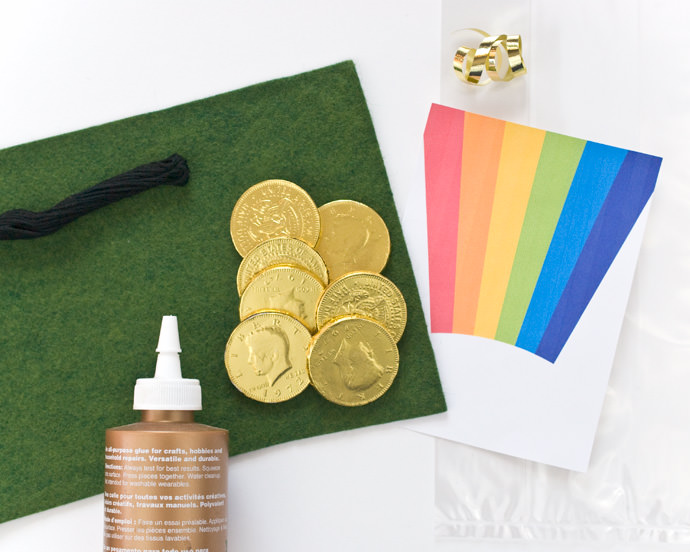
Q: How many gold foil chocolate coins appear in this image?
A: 7